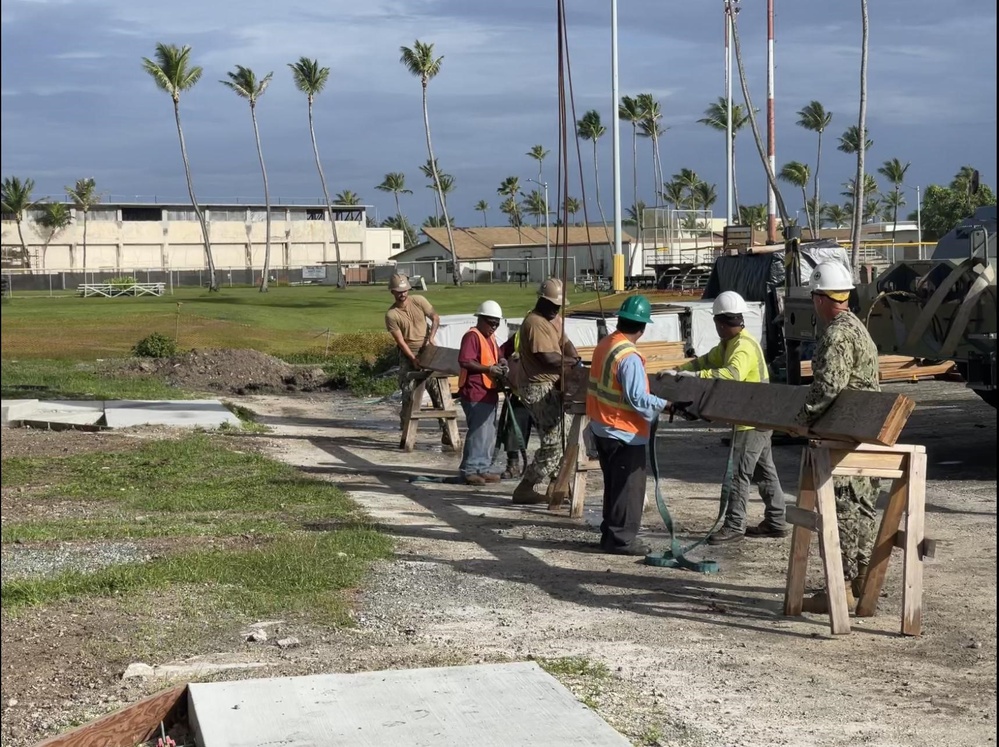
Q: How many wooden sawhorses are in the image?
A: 3